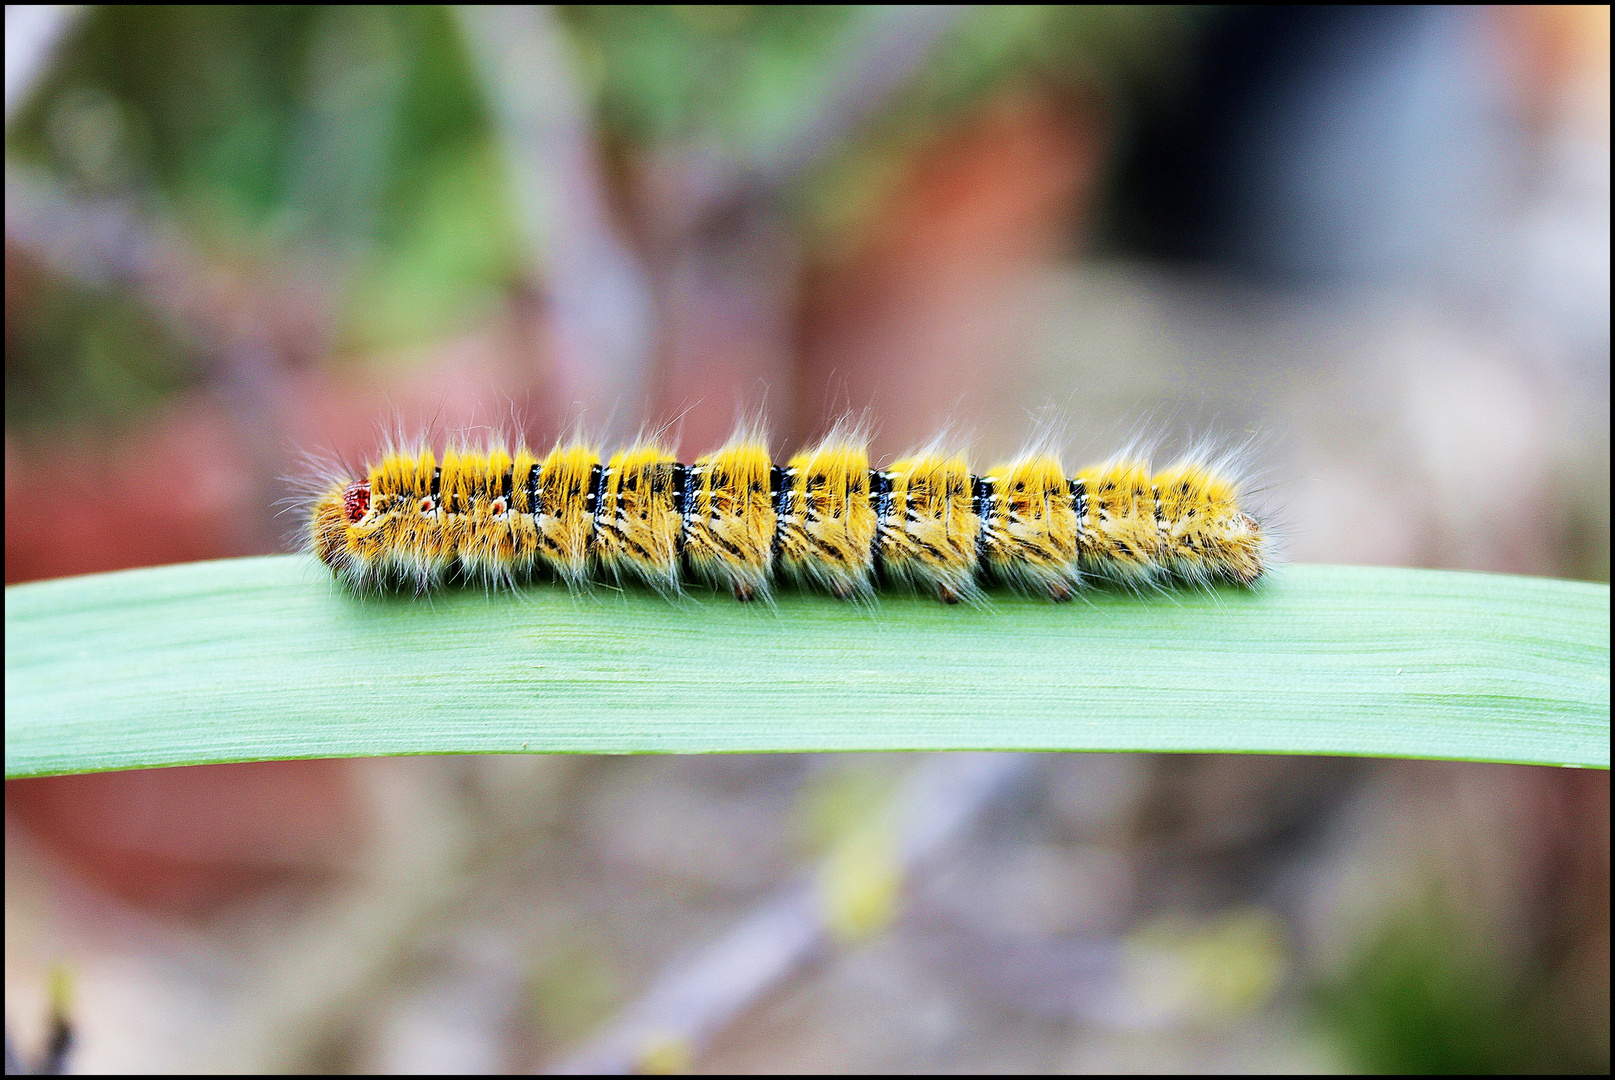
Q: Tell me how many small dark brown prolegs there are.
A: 4